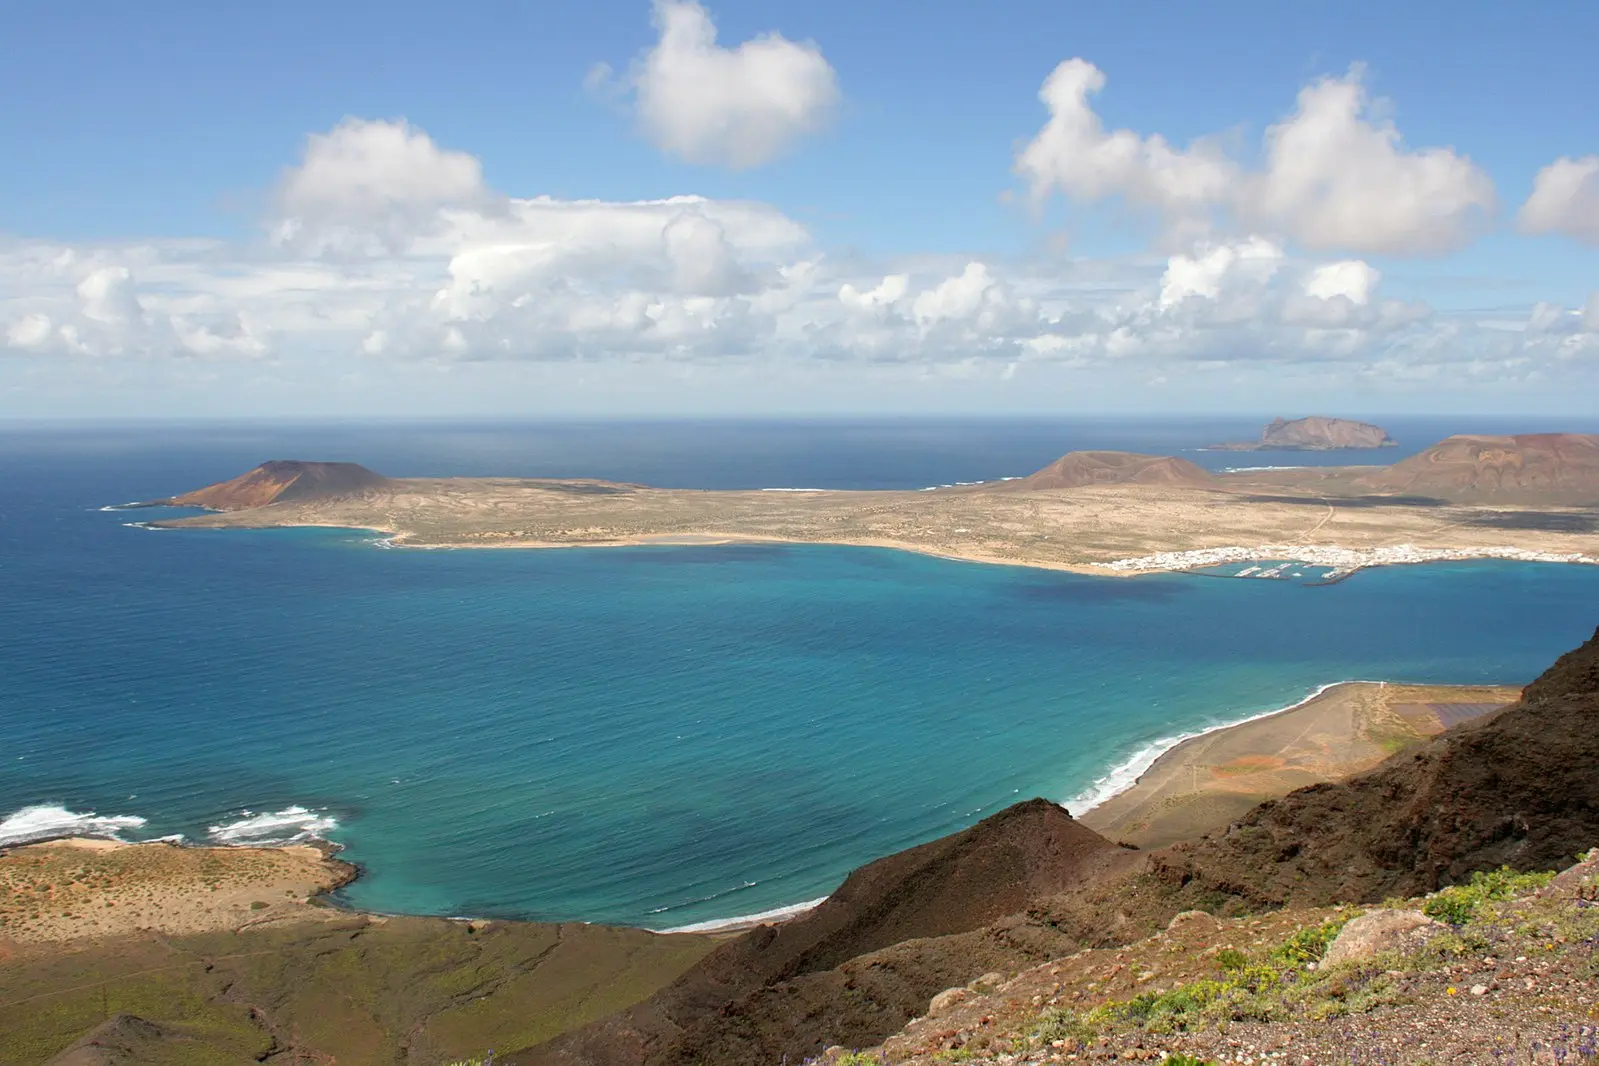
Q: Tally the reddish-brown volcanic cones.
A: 3